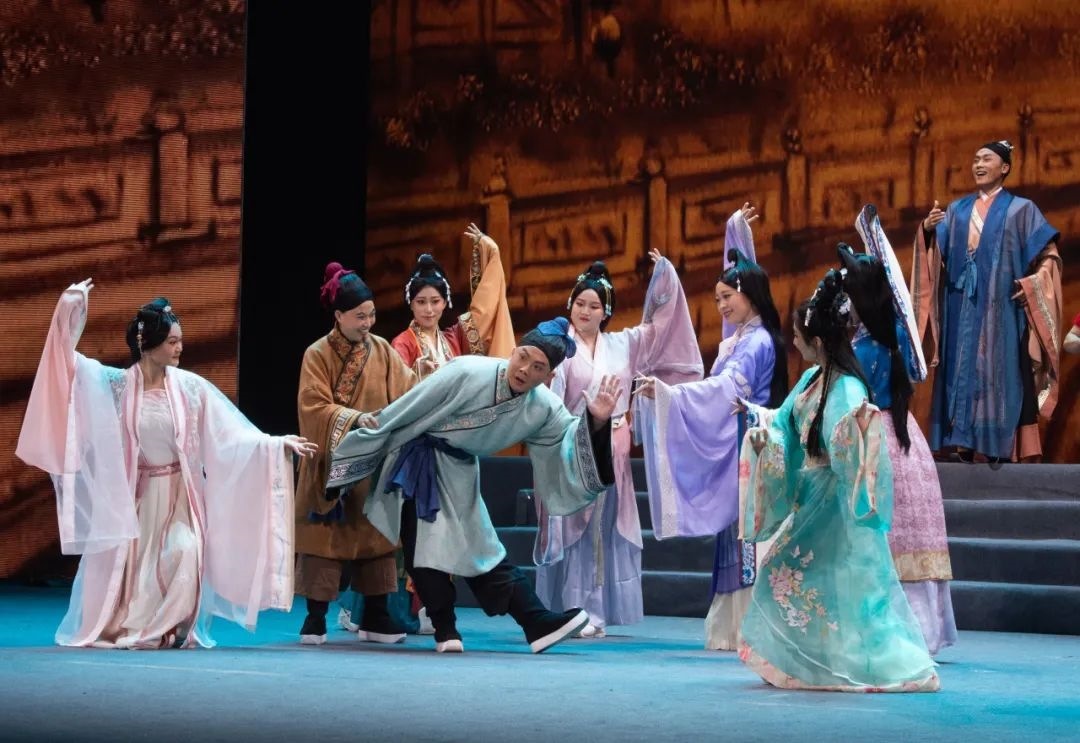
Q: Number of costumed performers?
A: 9